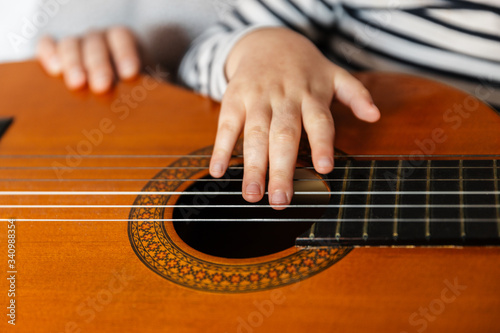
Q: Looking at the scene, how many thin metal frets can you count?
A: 7